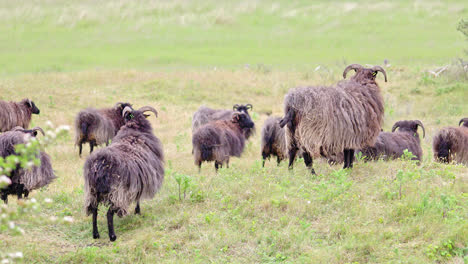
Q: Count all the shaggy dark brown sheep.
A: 10